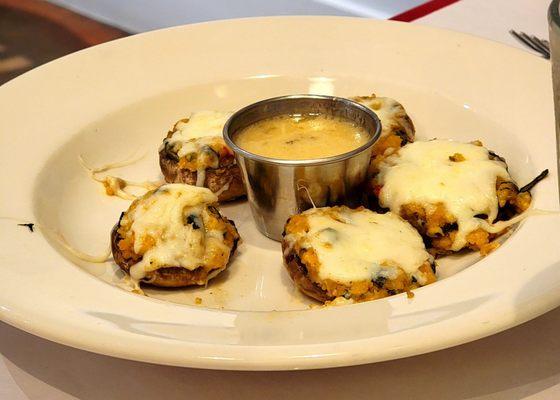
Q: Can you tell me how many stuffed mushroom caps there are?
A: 5